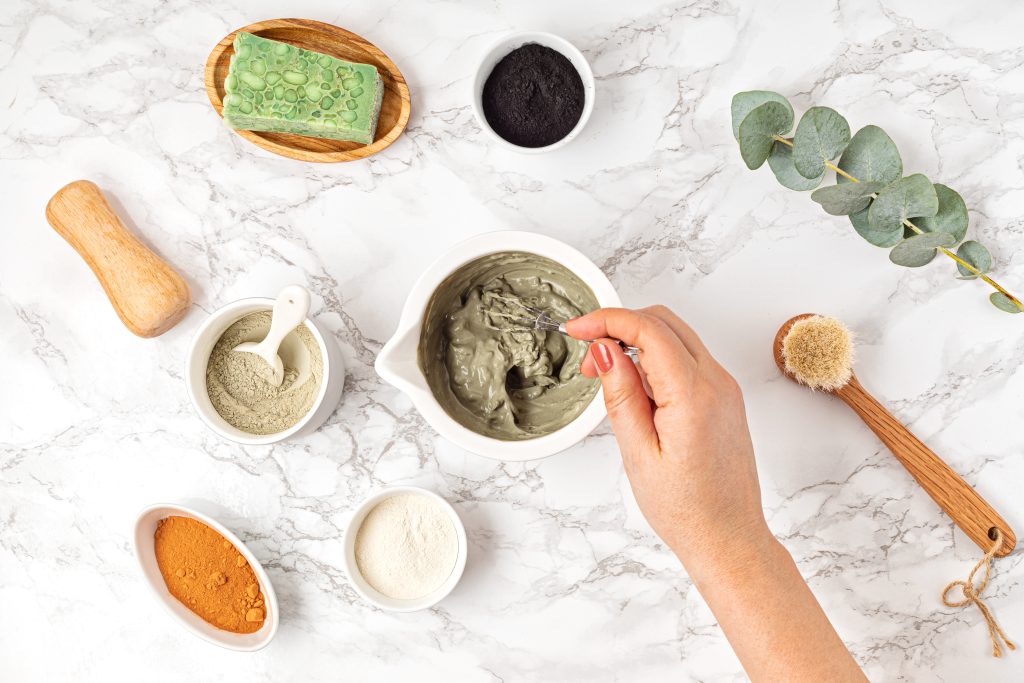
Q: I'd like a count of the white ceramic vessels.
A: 5